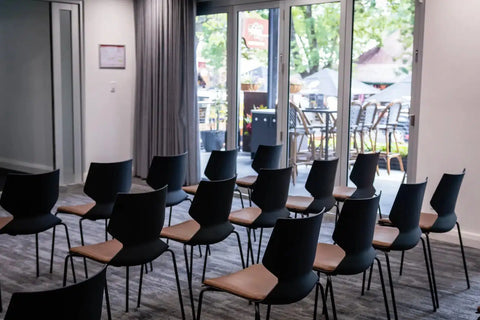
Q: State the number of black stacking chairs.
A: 15